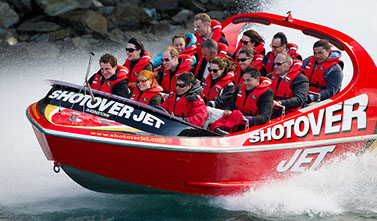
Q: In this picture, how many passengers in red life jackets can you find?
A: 15